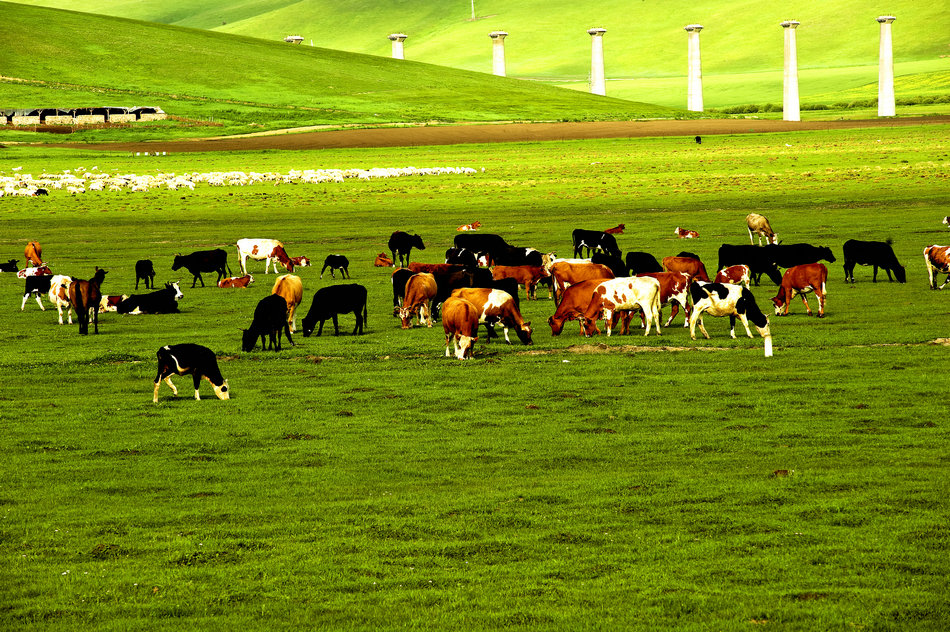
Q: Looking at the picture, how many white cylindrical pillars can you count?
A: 7